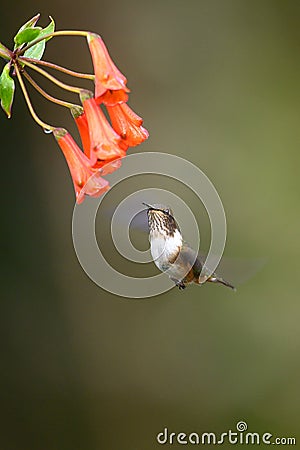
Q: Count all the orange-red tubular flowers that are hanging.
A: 5